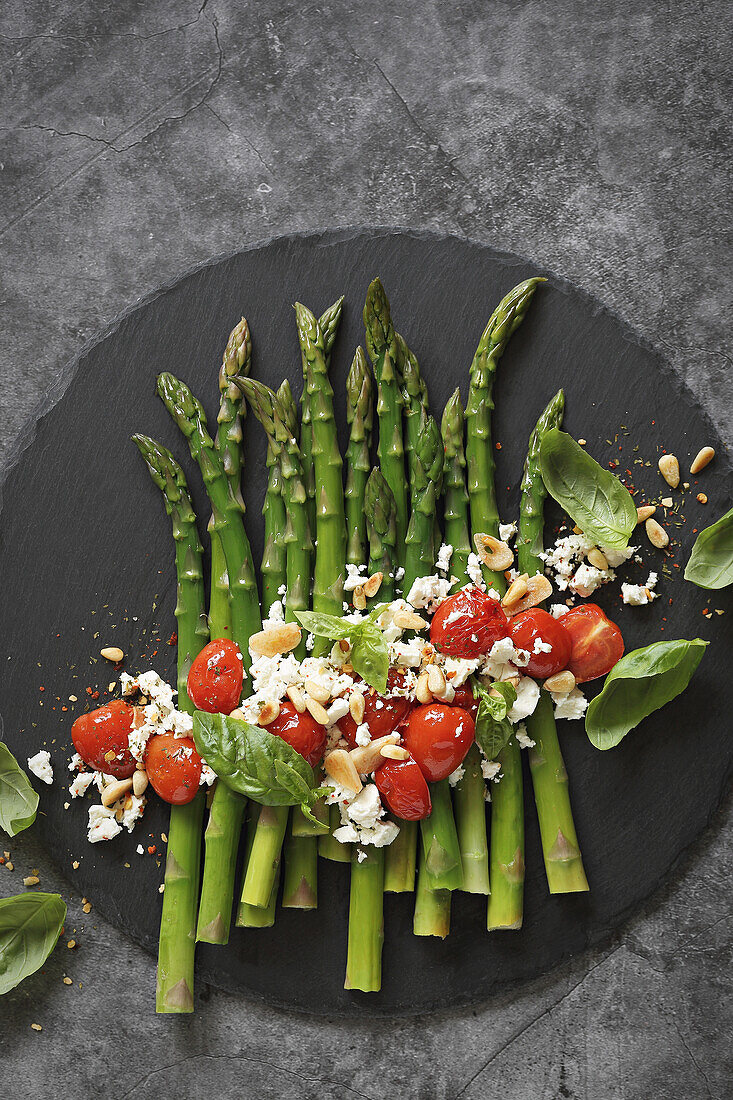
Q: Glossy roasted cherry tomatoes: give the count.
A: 11